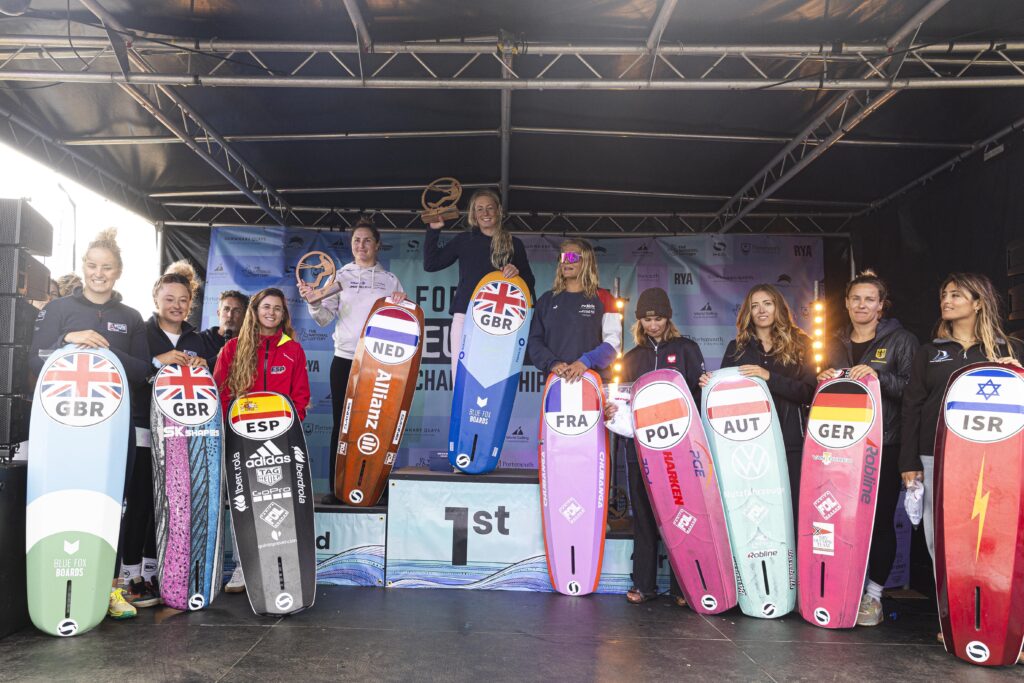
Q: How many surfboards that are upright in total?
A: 10